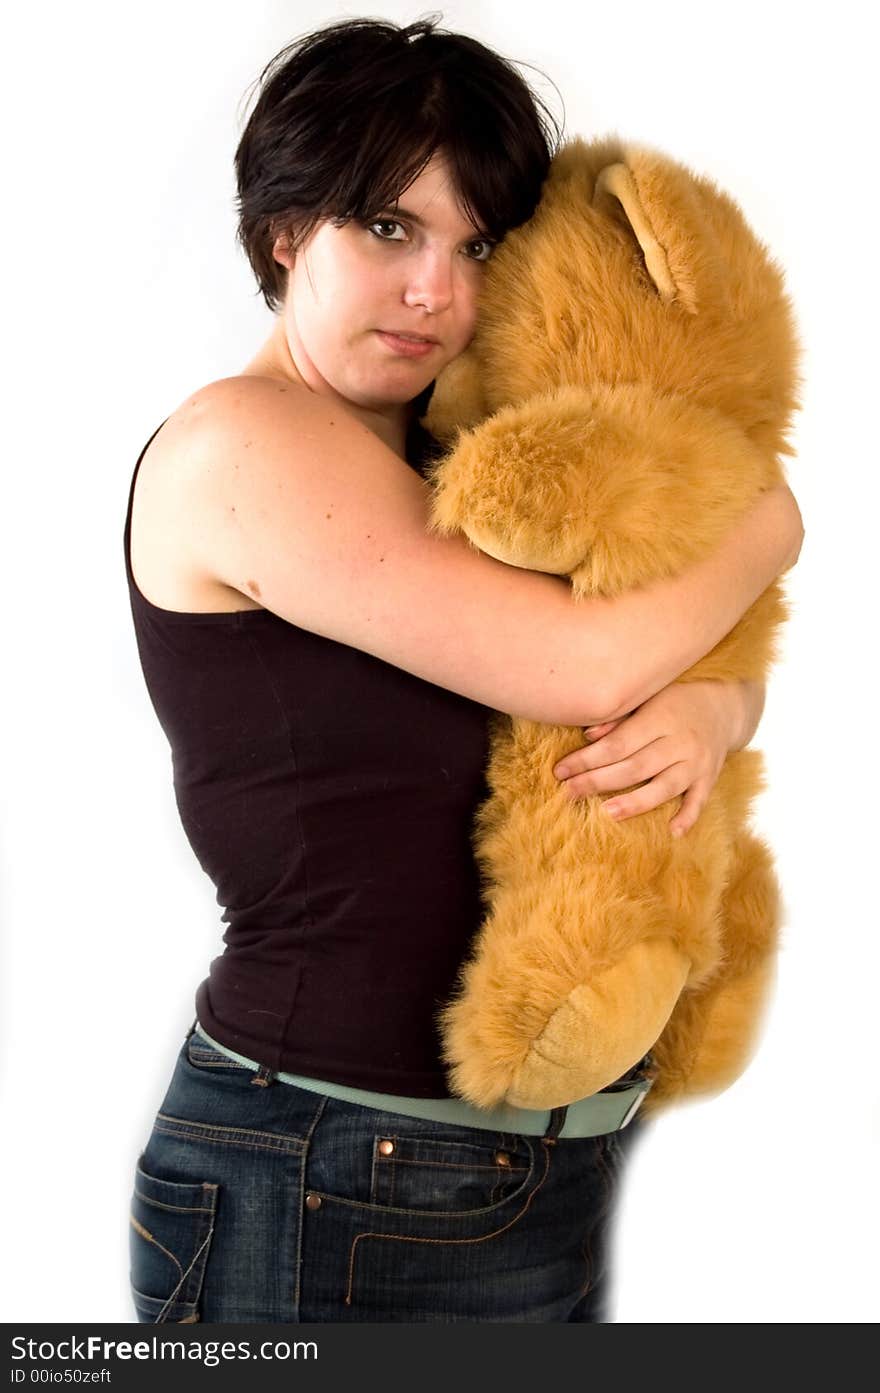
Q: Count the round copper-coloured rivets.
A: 3